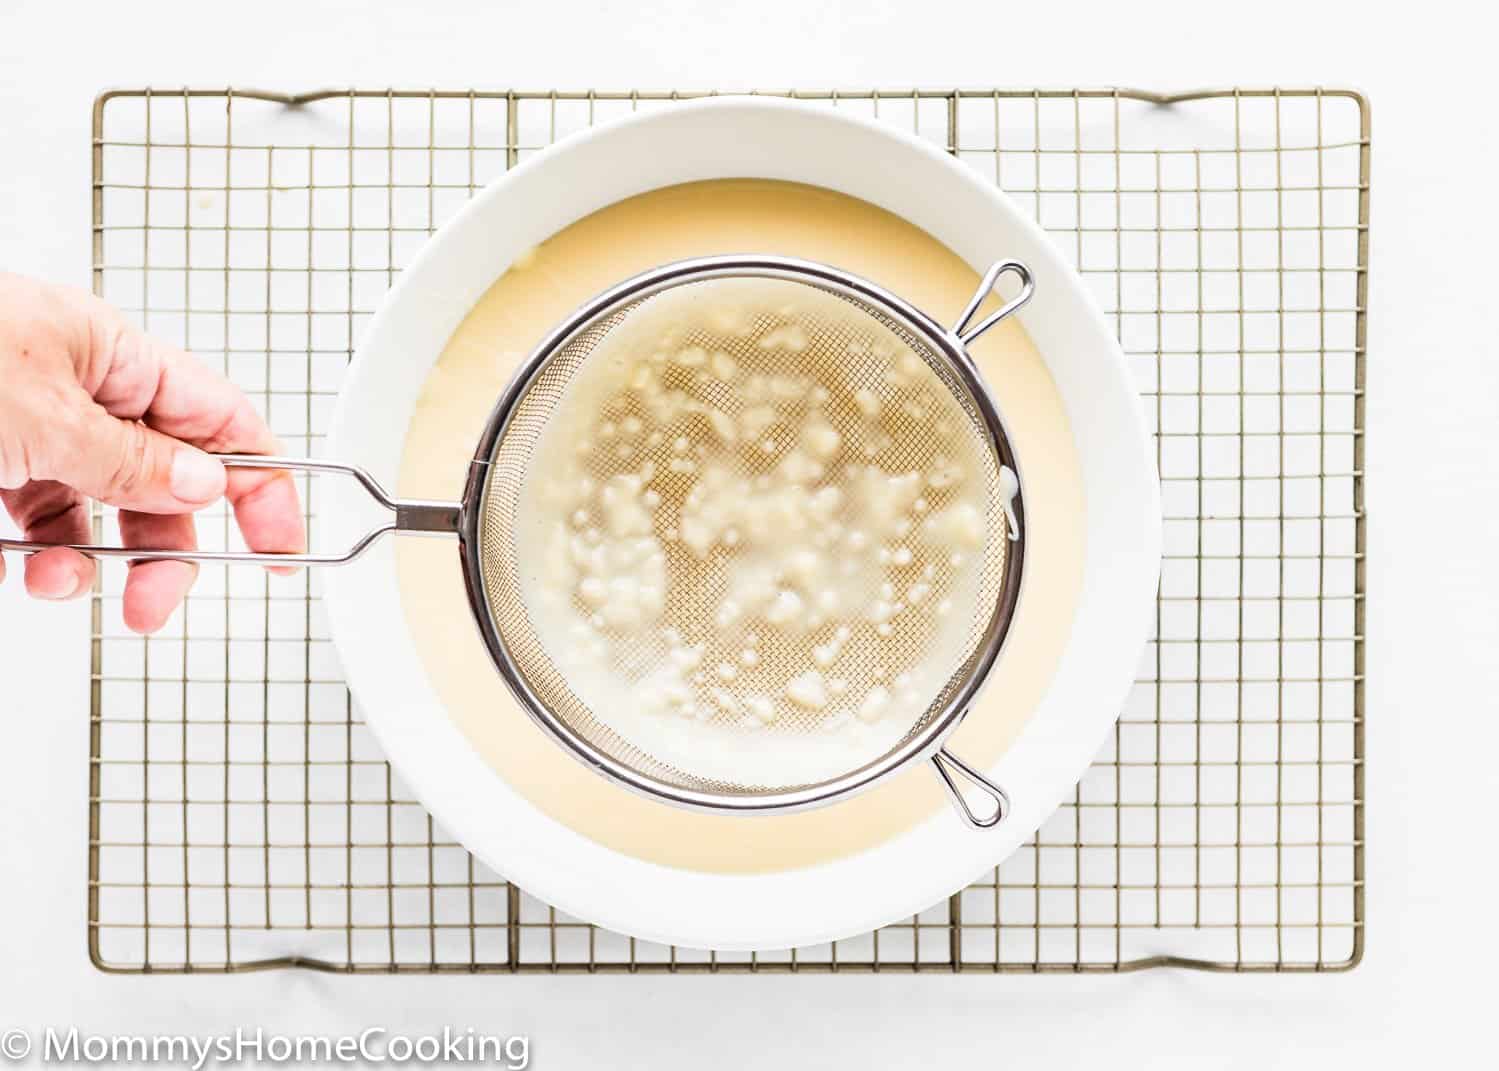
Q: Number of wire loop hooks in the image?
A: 2